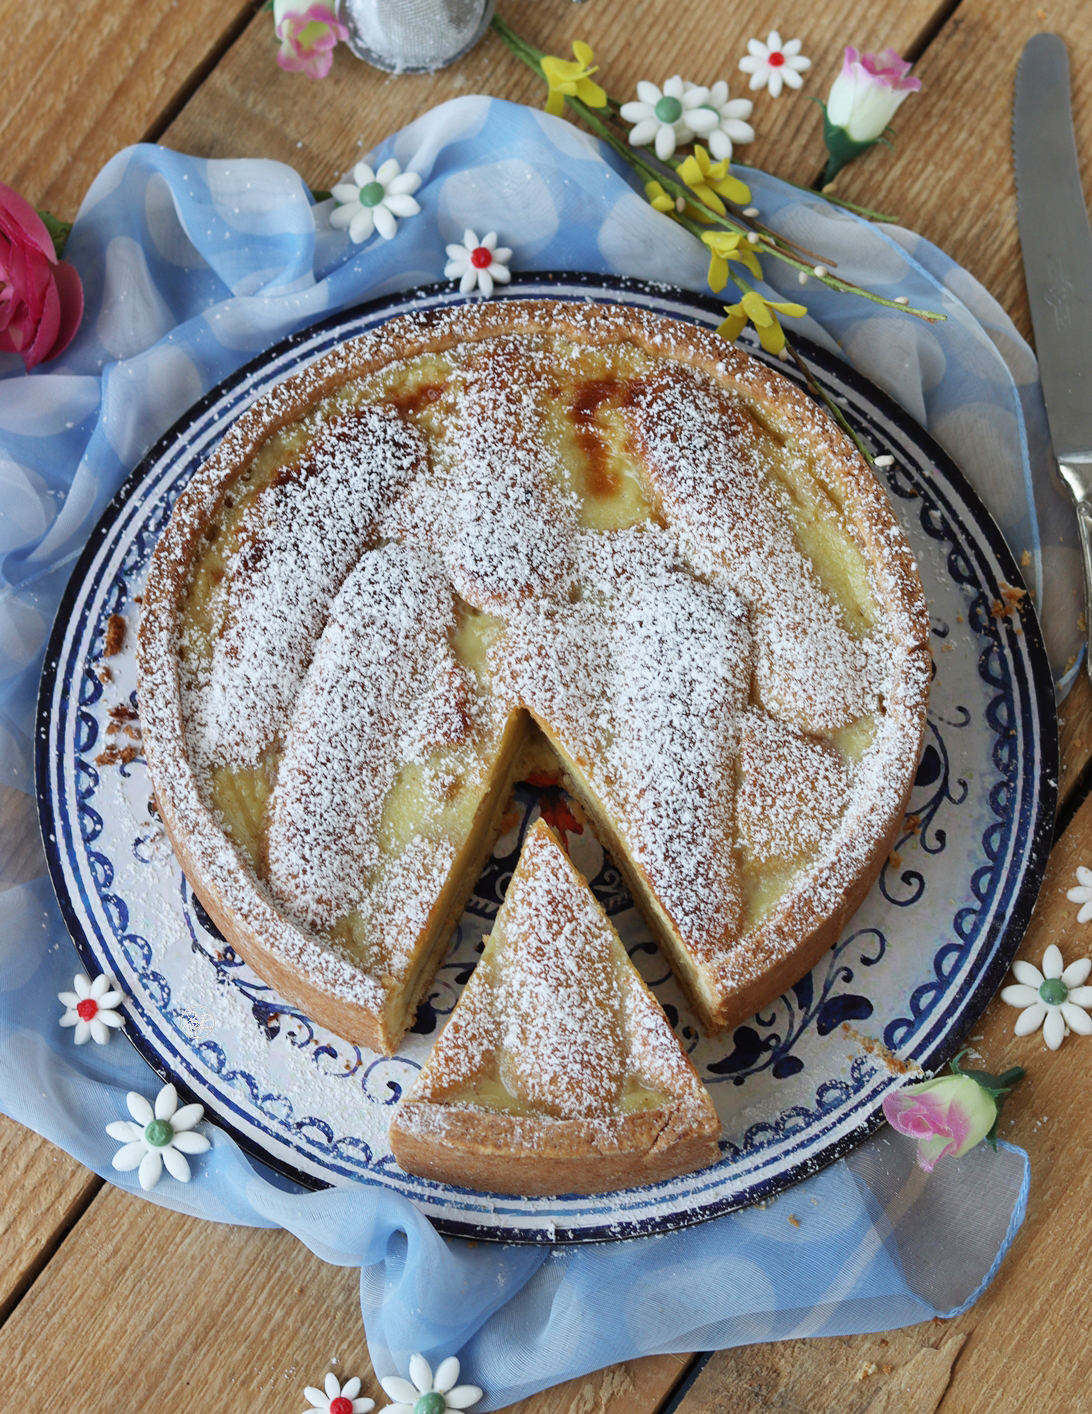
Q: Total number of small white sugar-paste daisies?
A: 11